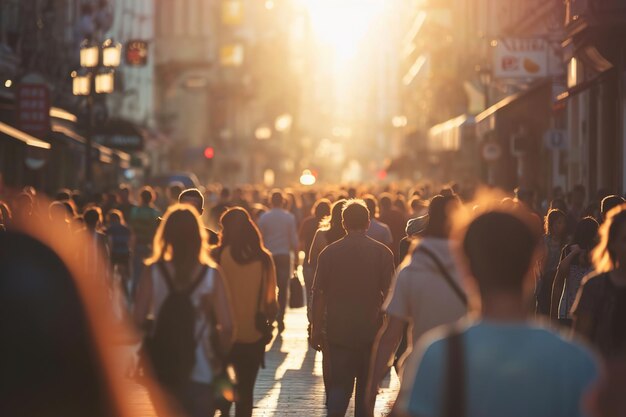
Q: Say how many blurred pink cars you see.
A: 0